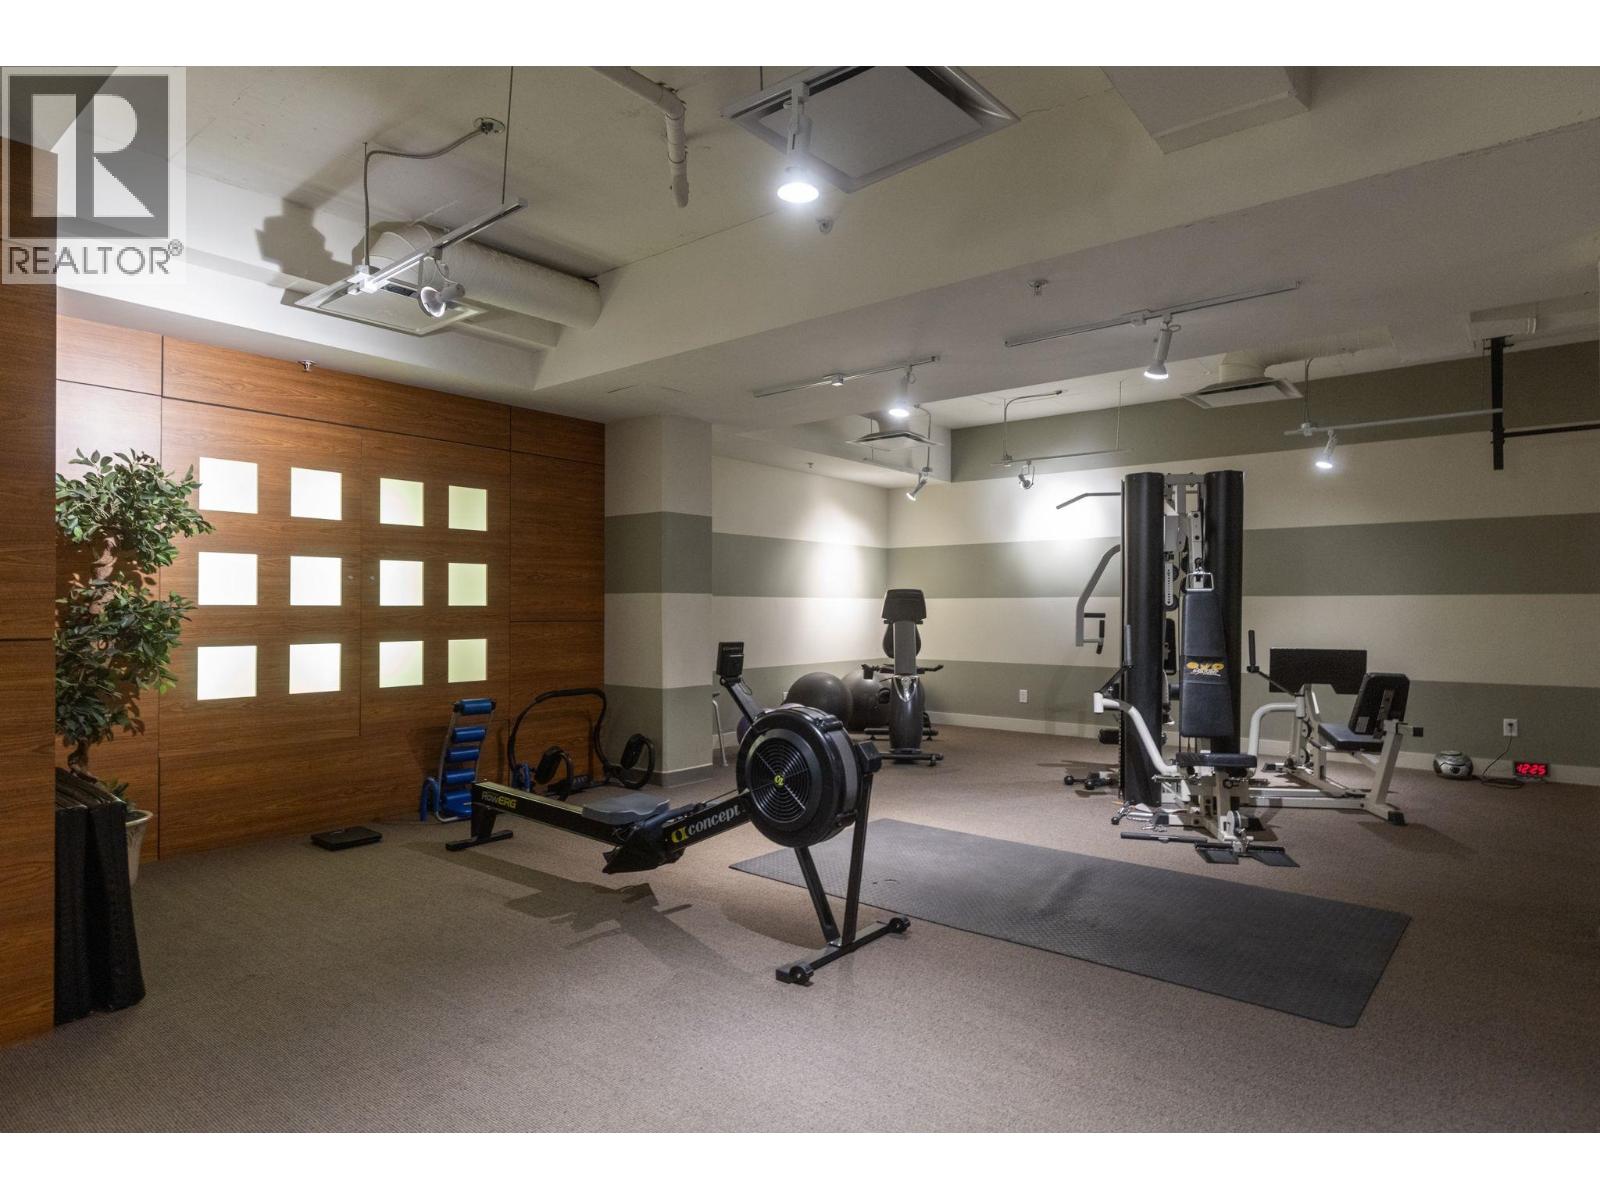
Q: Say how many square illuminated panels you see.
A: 12